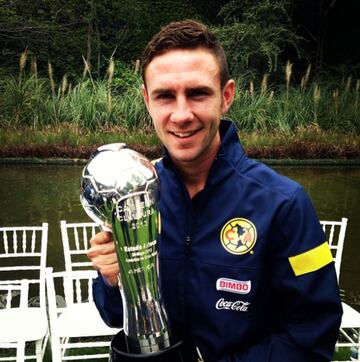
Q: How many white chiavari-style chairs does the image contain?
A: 5